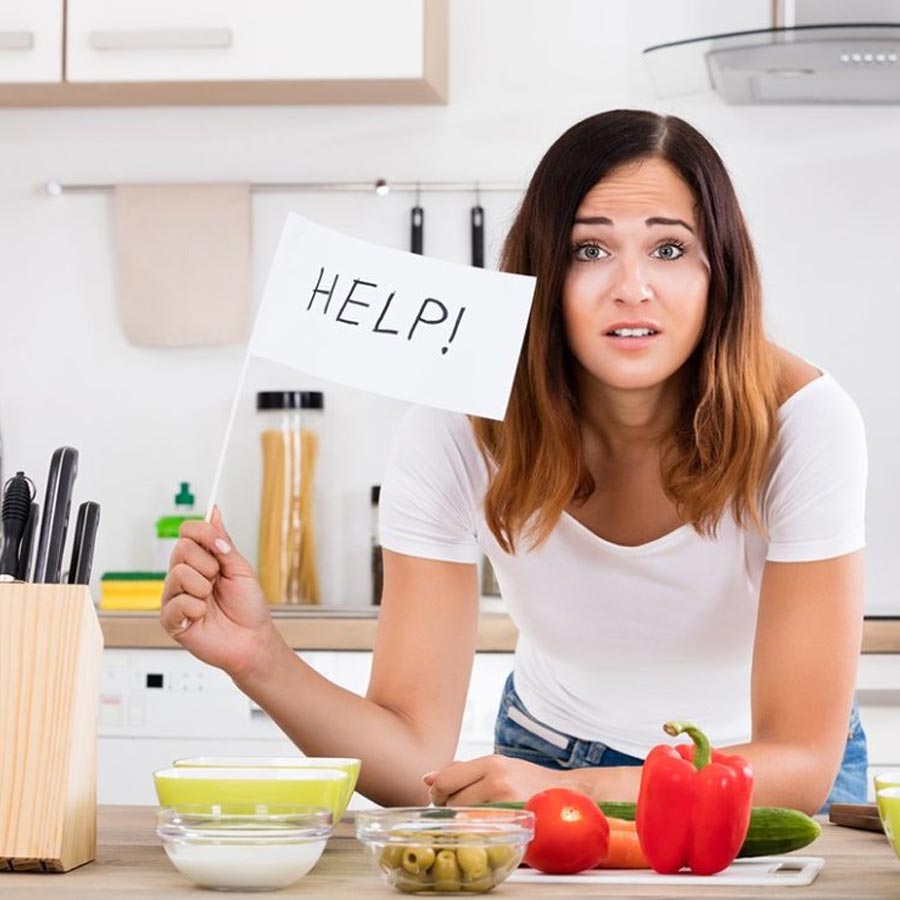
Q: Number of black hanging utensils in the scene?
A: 2